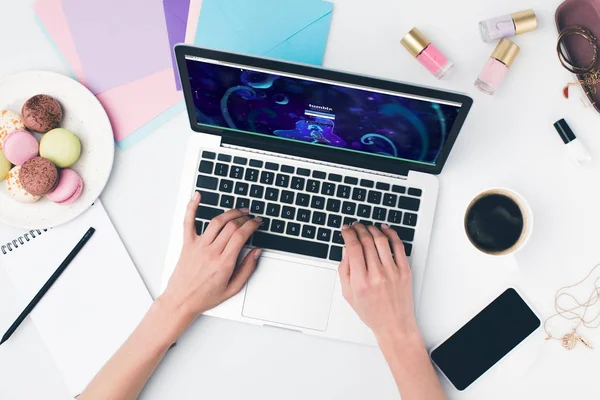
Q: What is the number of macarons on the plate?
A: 8